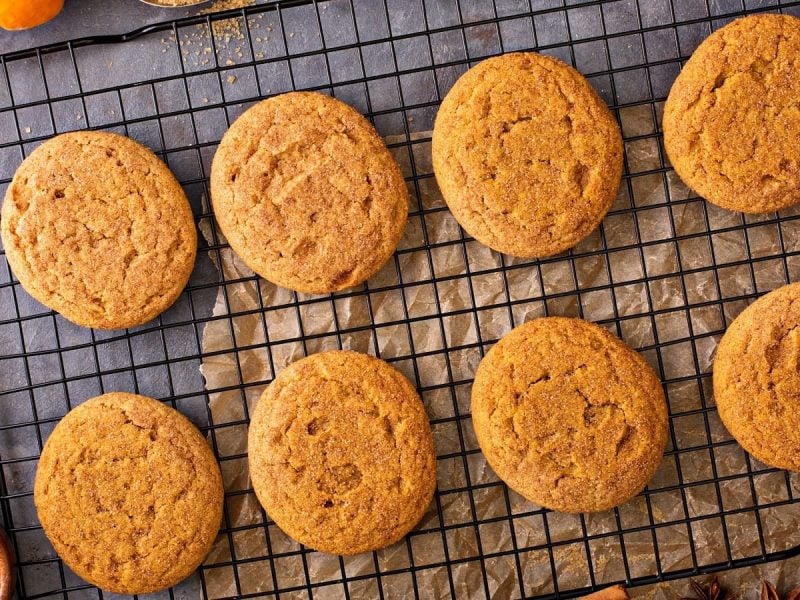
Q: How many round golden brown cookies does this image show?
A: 8